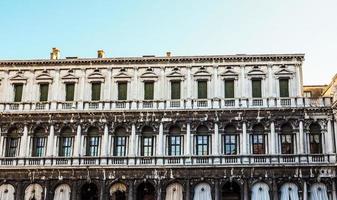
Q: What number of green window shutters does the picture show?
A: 11